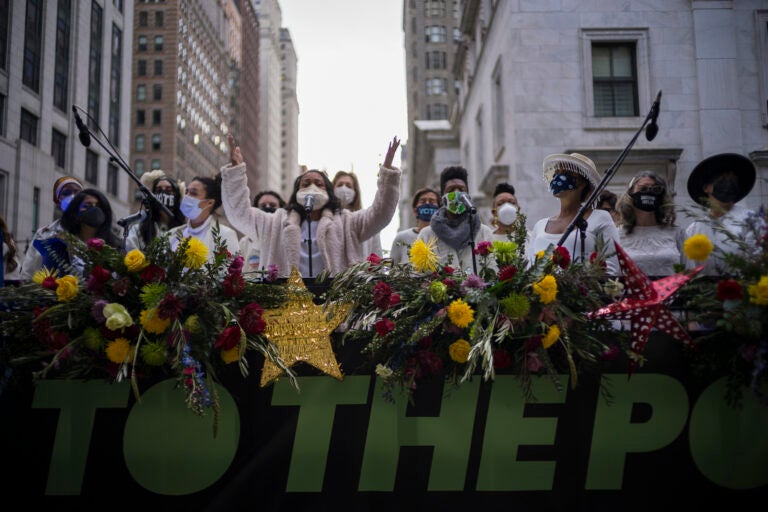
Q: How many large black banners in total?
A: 1